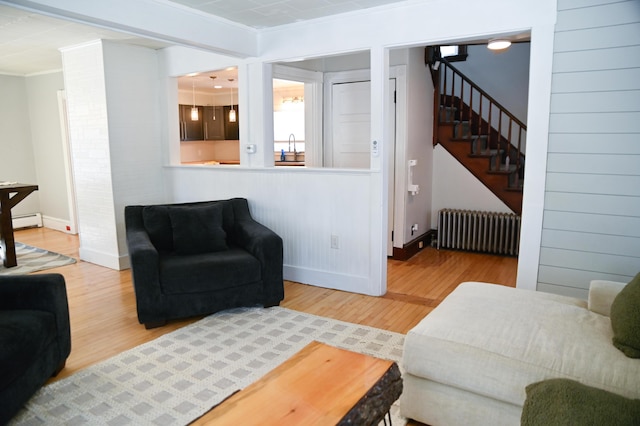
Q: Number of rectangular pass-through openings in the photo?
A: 2